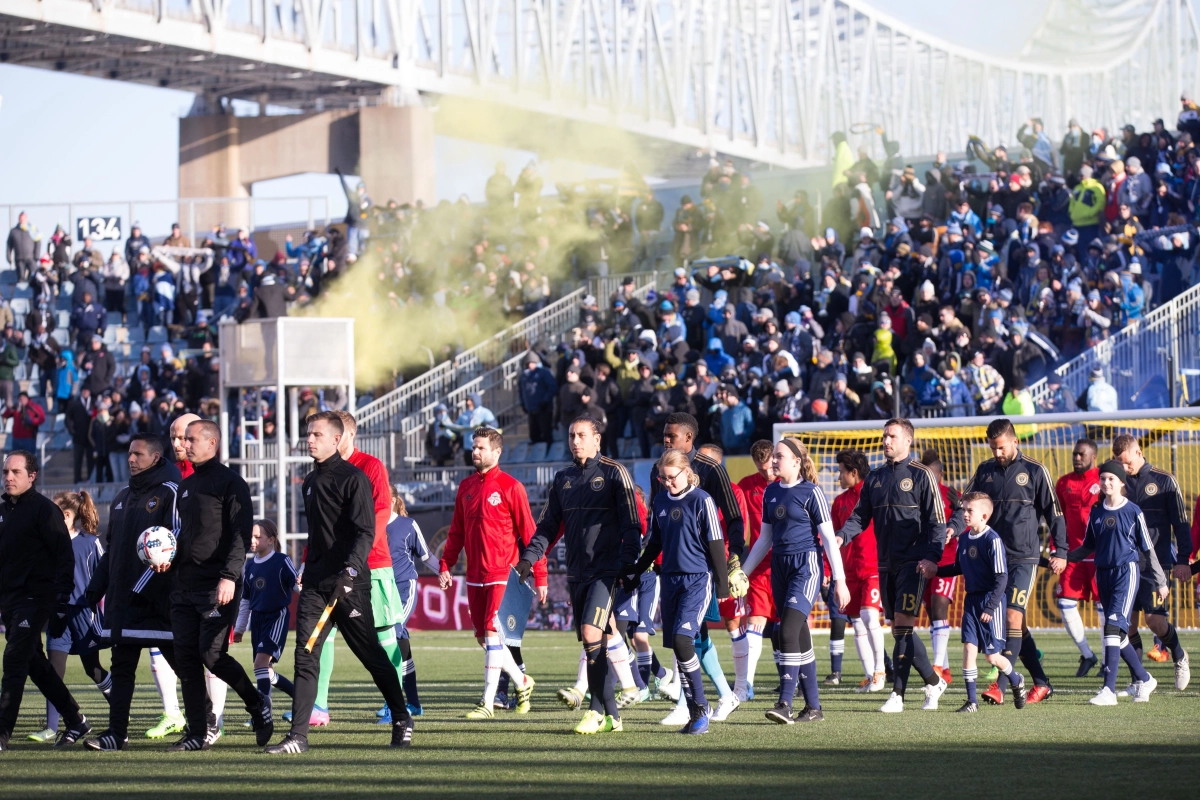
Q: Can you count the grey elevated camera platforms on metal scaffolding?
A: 1